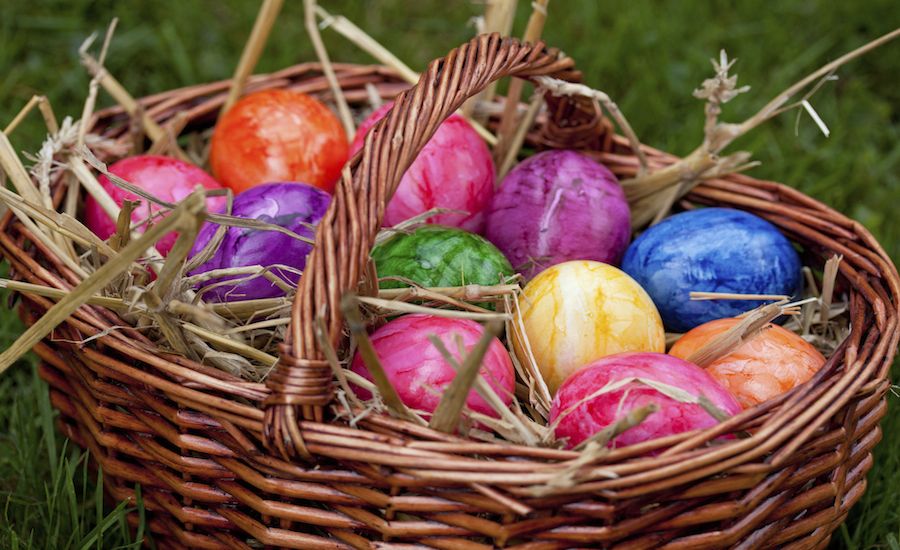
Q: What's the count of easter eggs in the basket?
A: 11